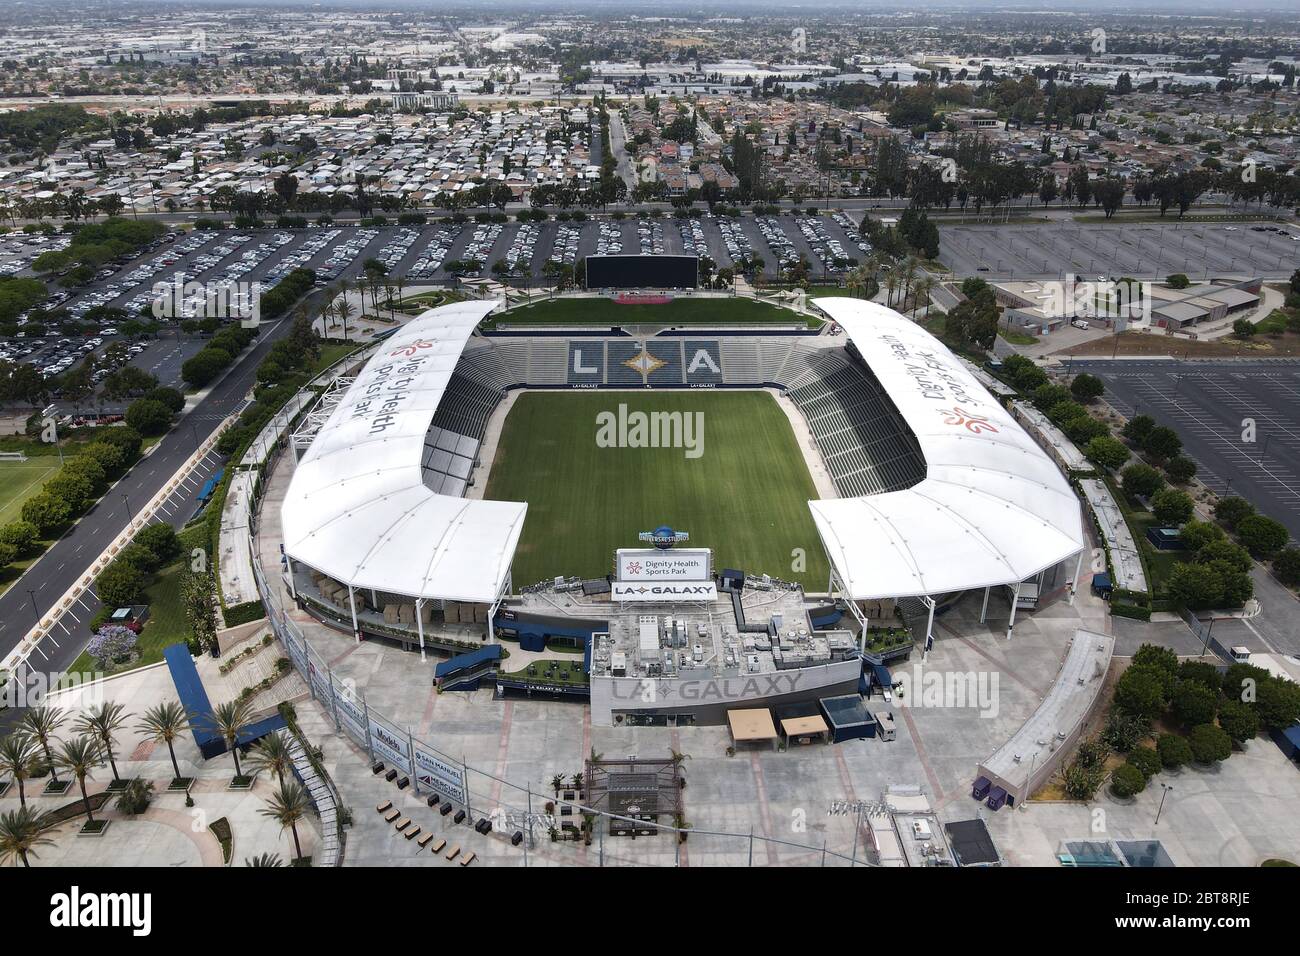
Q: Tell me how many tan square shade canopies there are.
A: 2